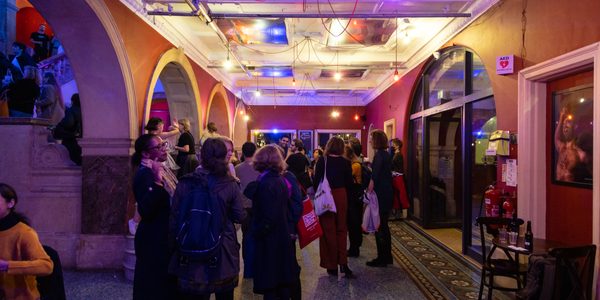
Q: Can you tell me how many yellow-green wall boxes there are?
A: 1